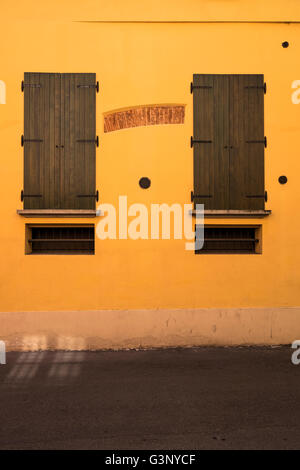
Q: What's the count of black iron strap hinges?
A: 12